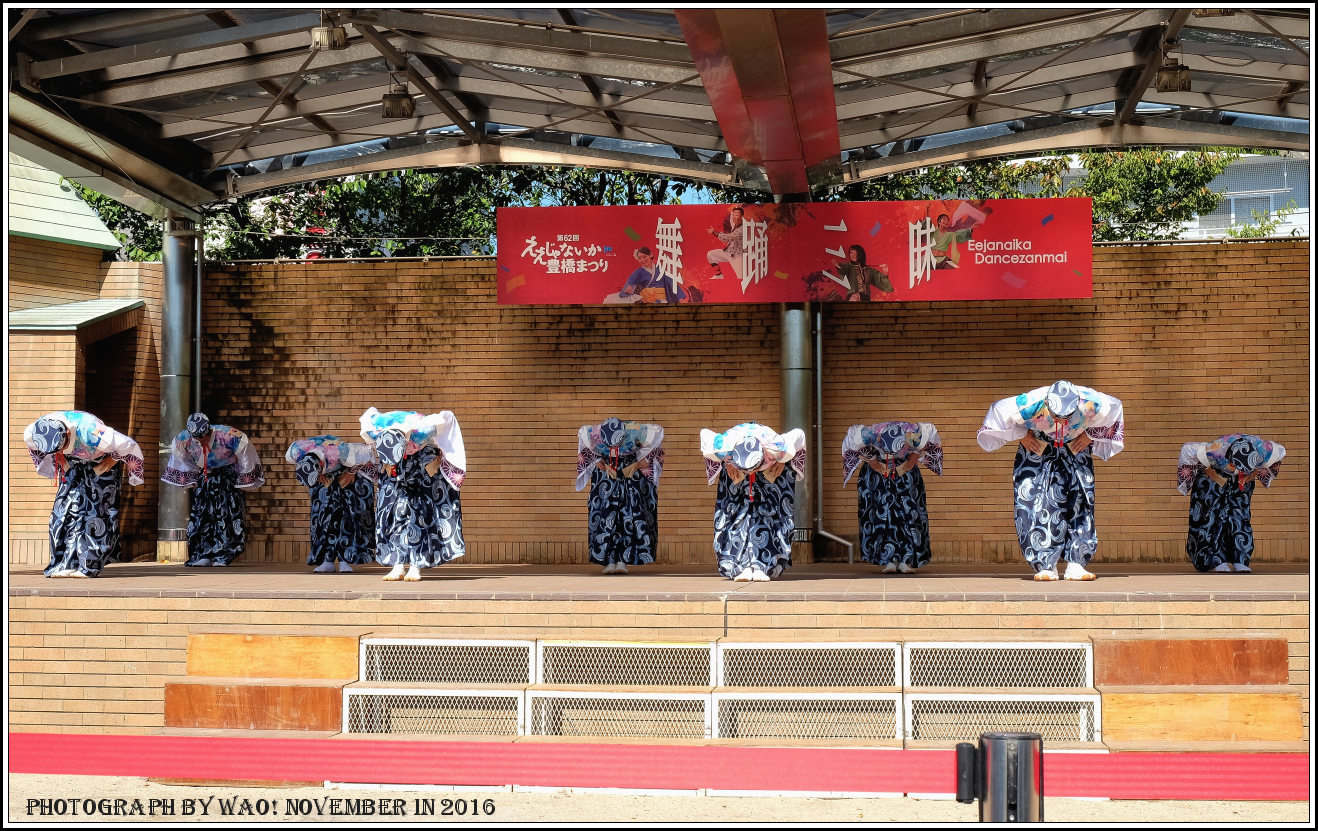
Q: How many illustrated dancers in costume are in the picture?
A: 4